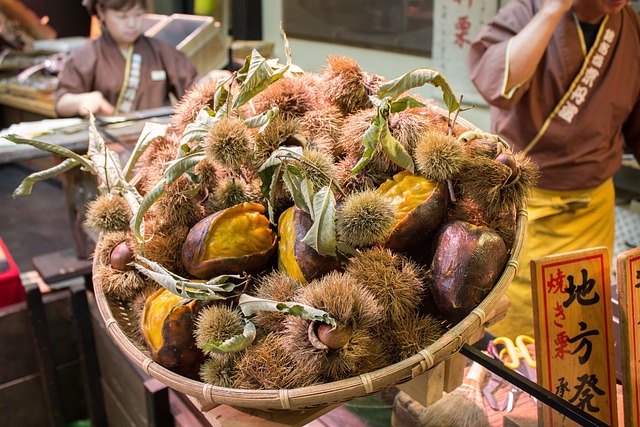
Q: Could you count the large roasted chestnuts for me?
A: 5